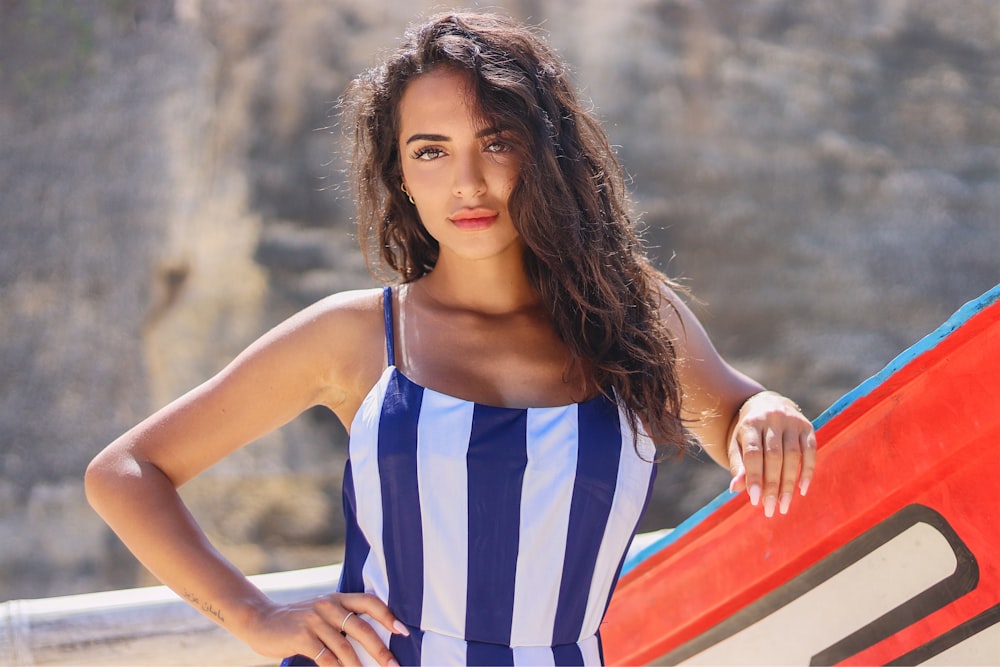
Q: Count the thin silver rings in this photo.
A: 2